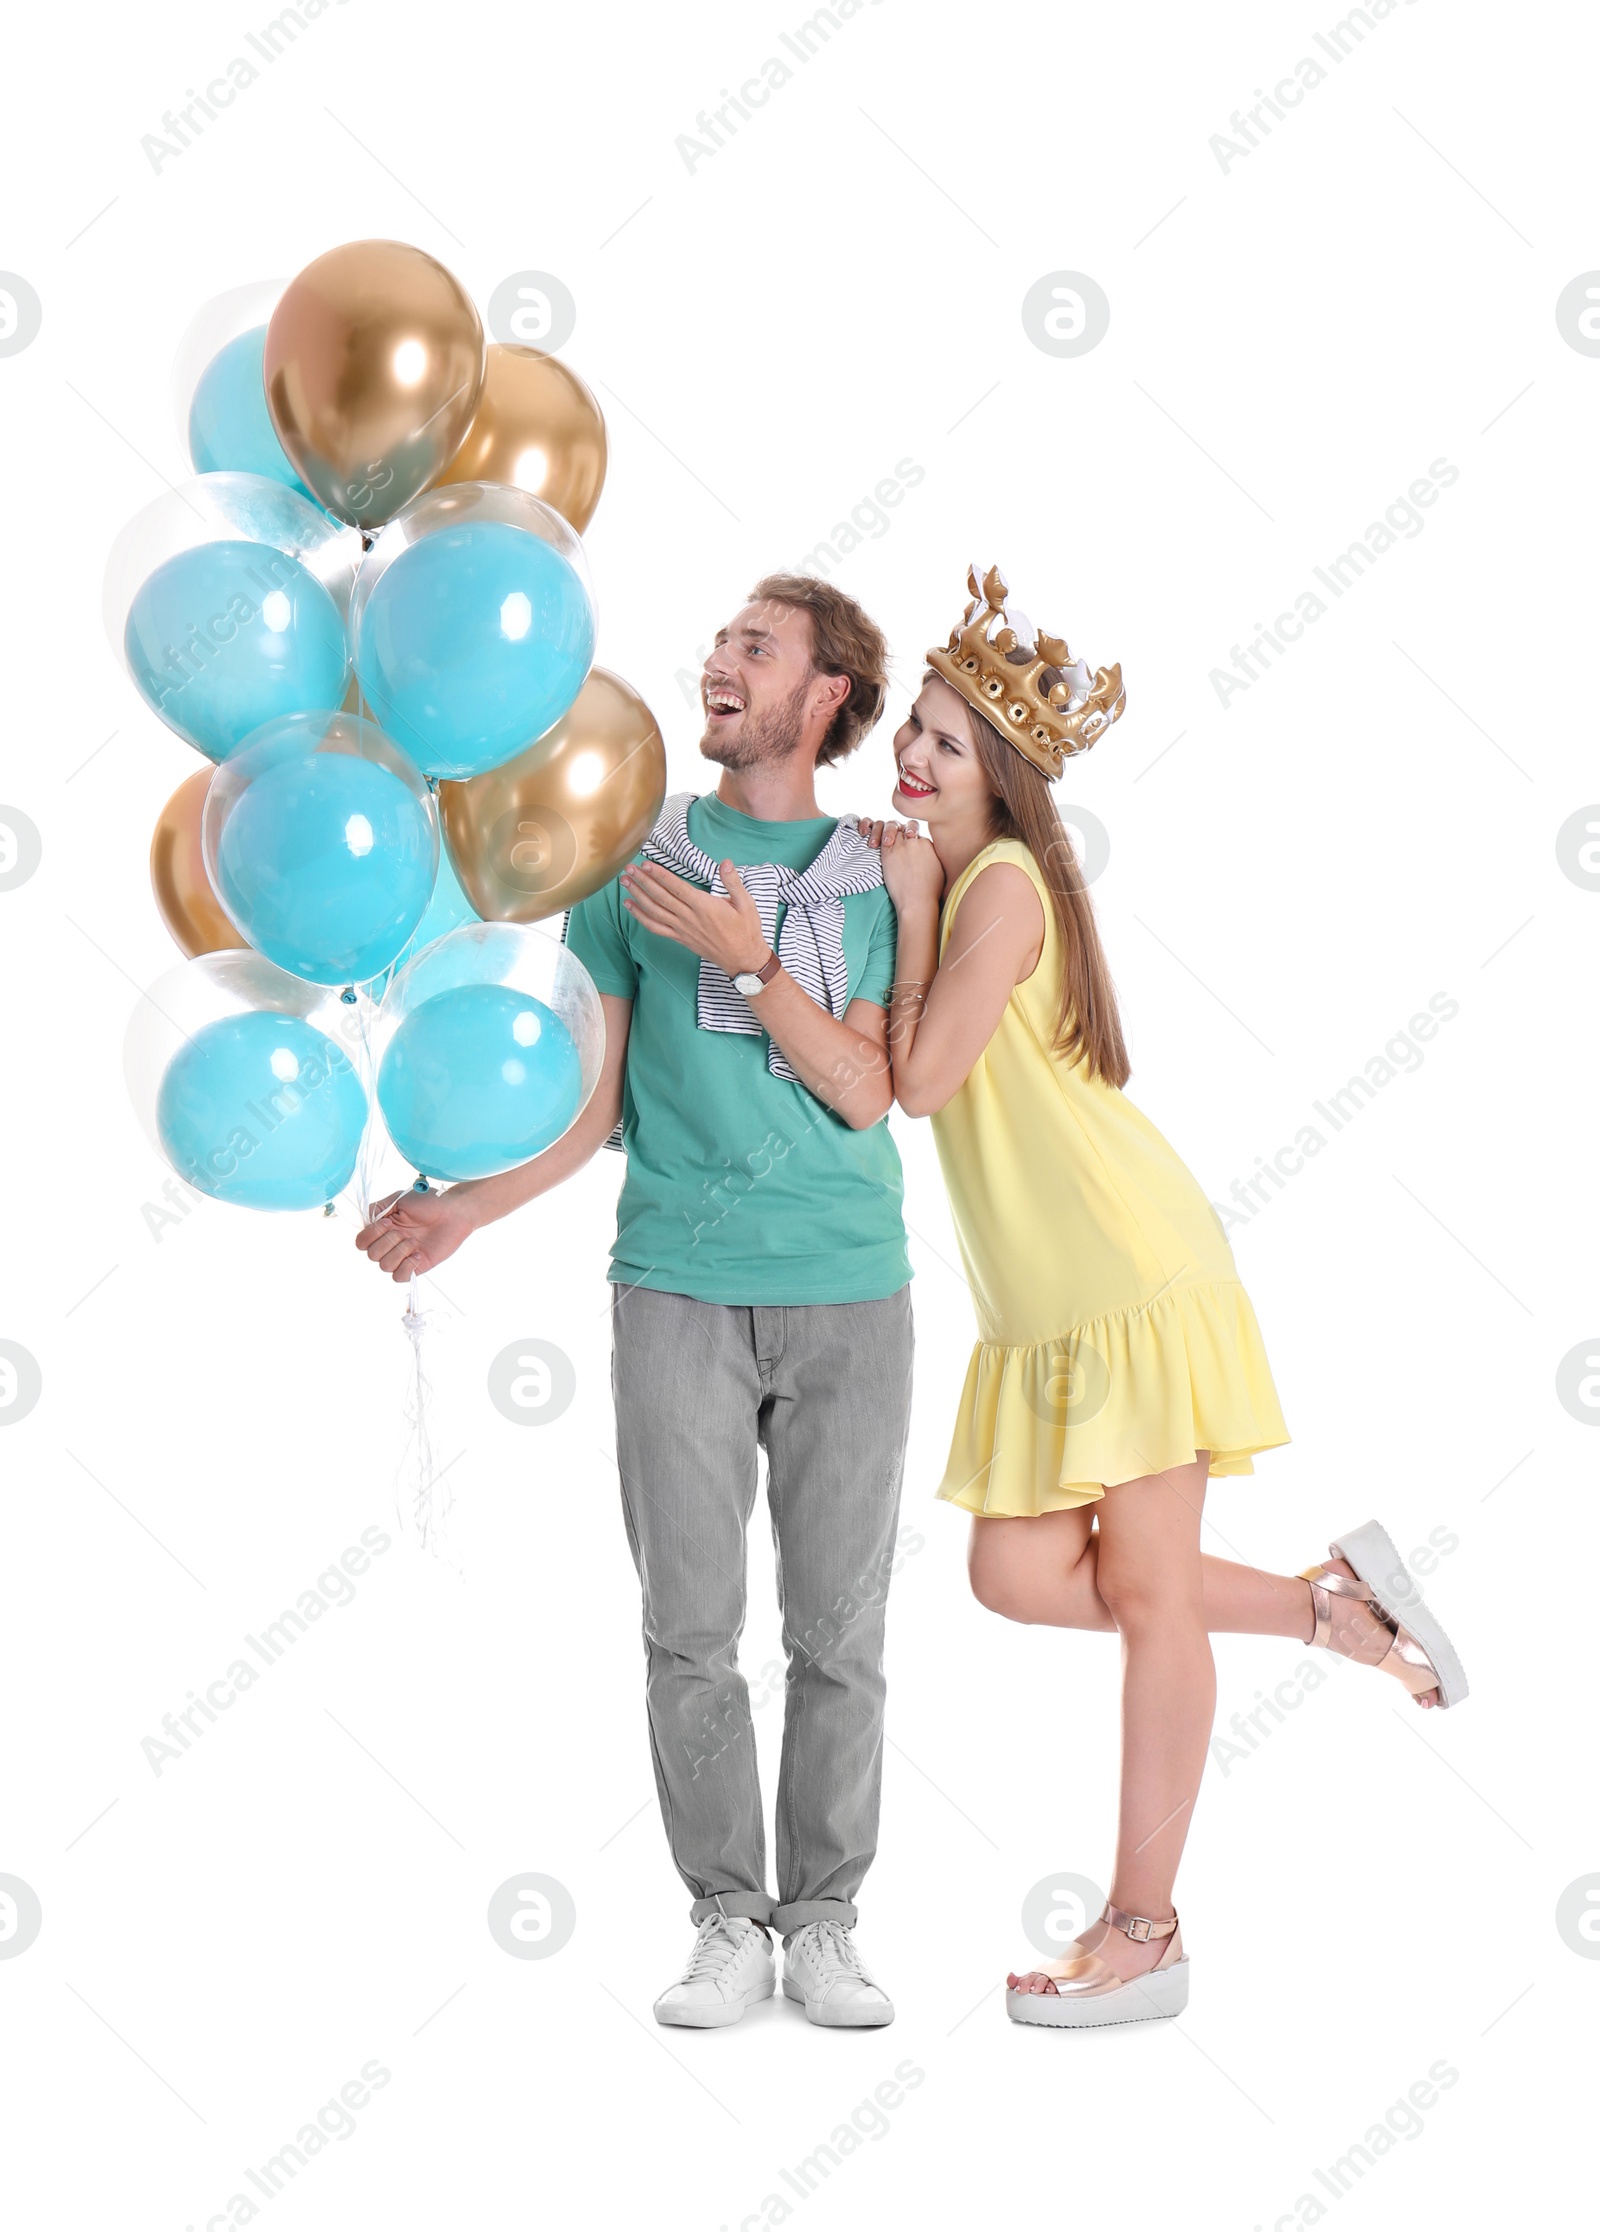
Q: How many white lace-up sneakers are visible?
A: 2